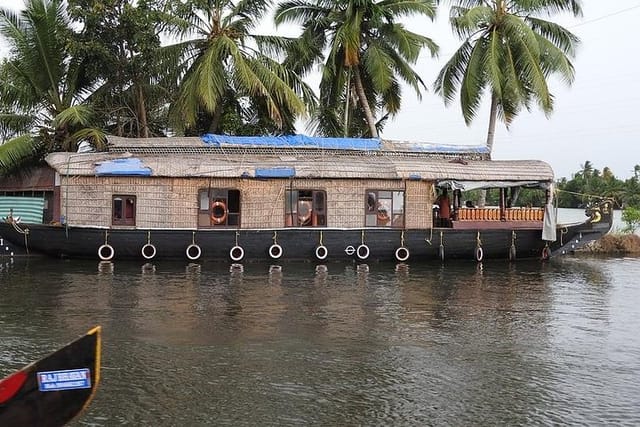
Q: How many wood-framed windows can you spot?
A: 4